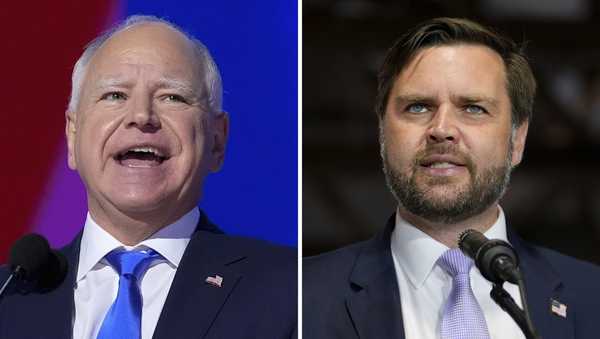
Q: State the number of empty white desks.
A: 0